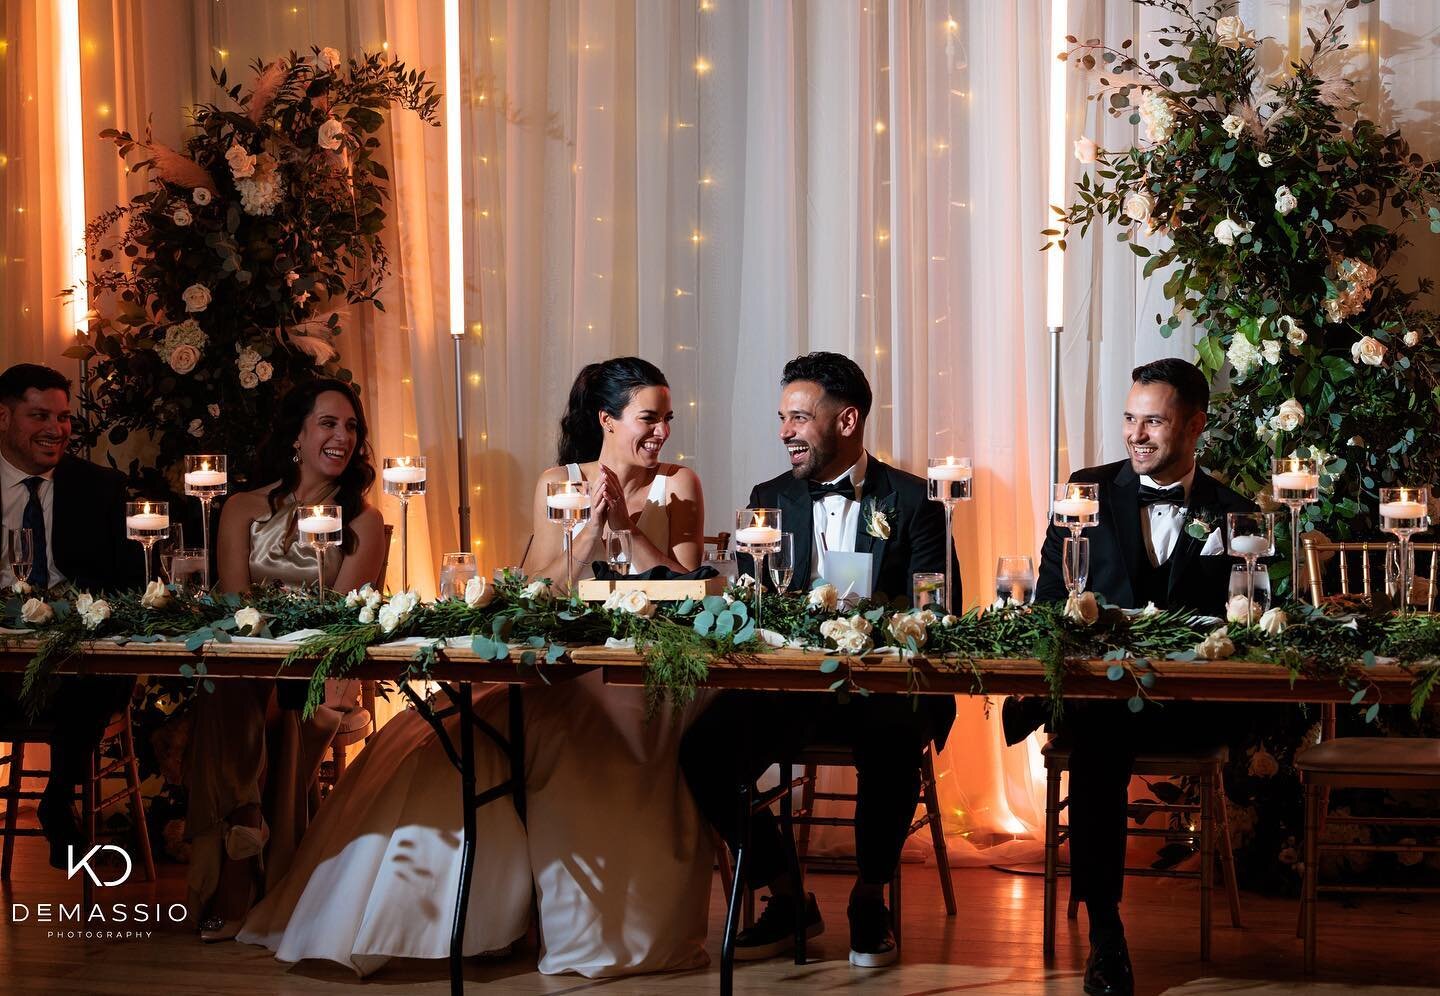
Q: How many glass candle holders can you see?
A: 11